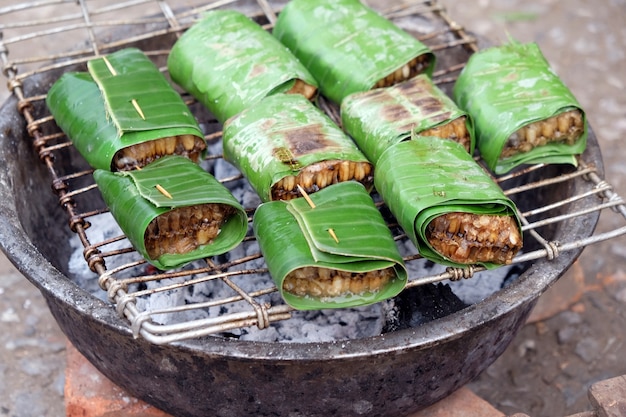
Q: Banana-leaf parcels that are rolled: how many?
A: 9